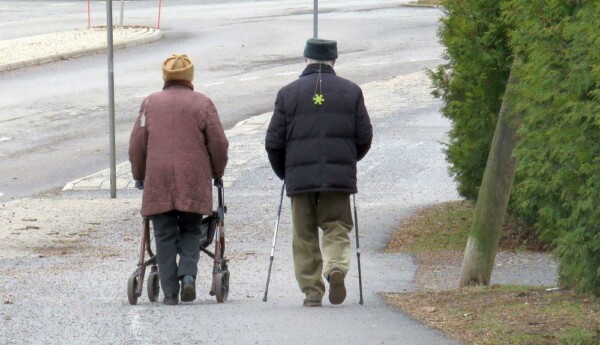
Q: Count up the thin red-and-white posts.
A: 2